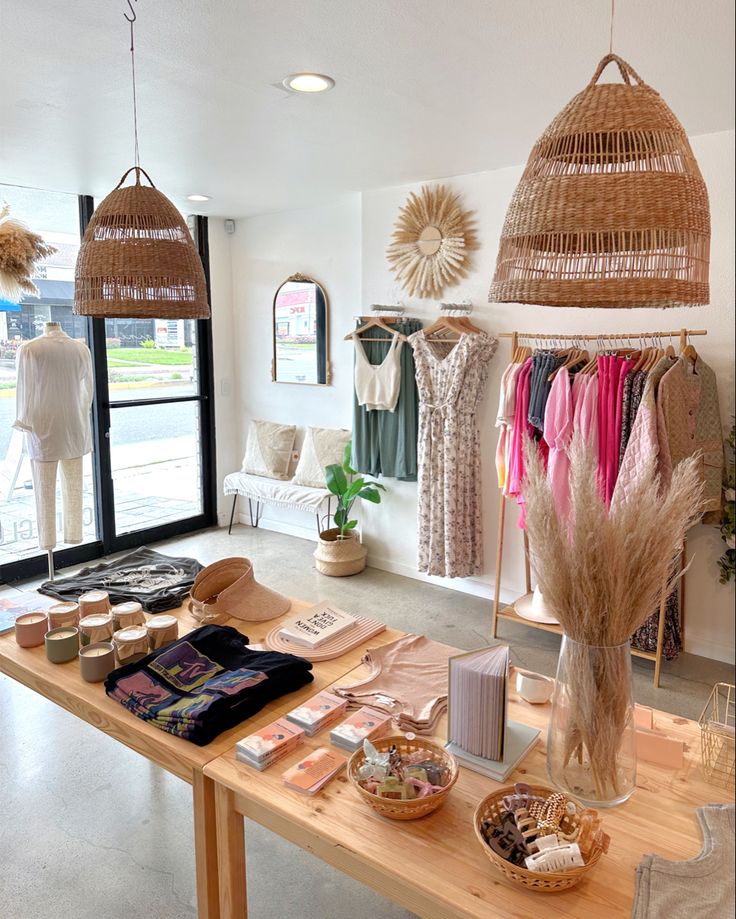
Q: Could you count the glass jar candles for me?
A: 9